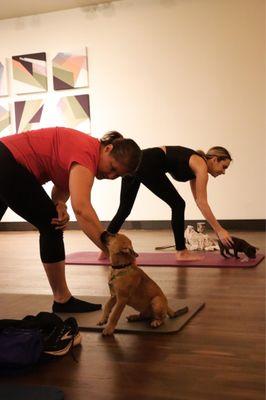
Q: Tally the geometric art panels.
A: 6